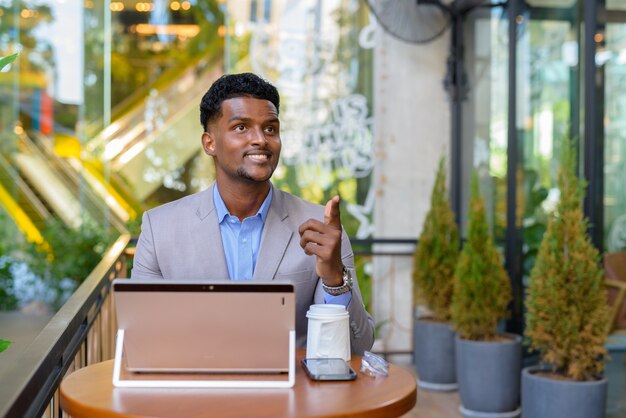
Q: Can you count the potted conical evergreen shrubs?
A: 3